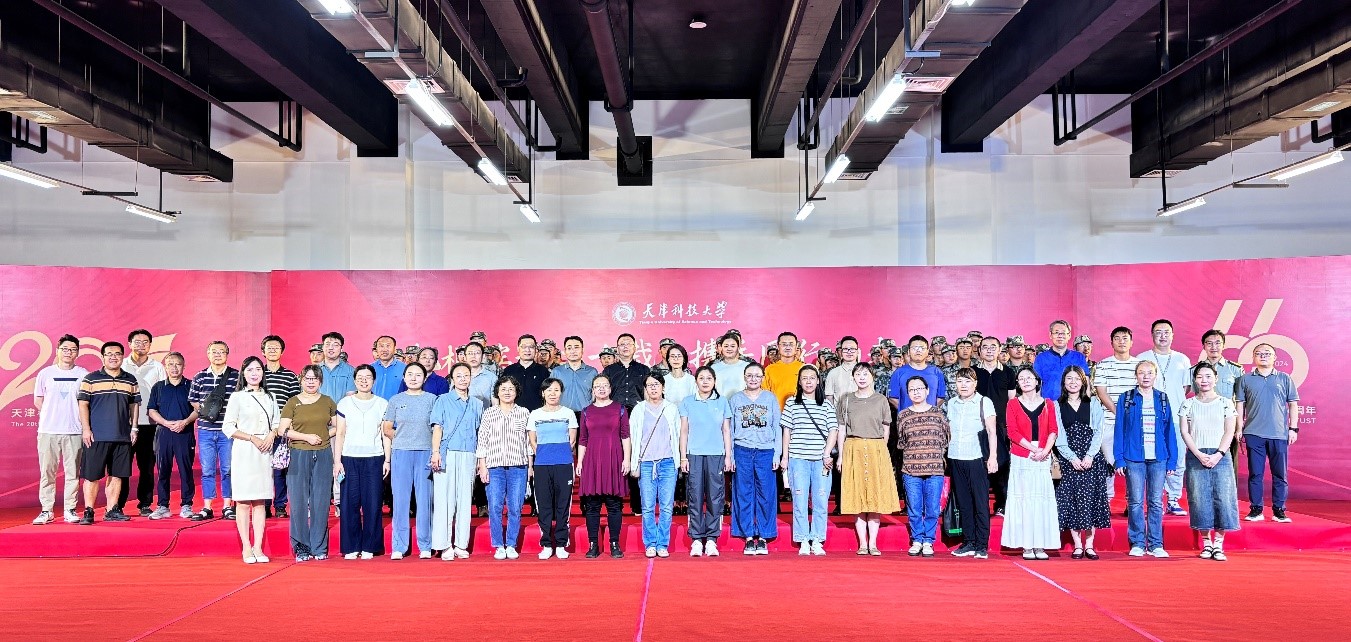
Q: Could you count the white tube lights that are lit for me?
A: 12